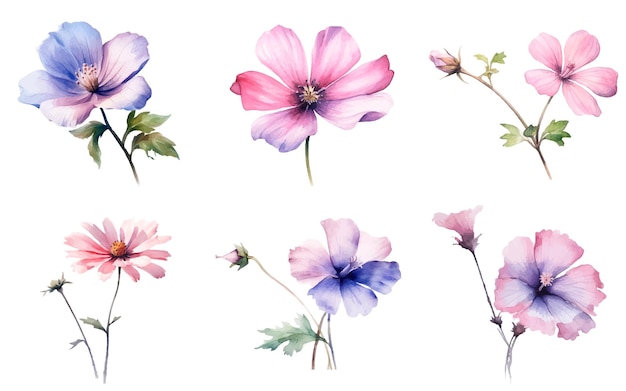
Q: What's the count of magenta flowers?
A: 1